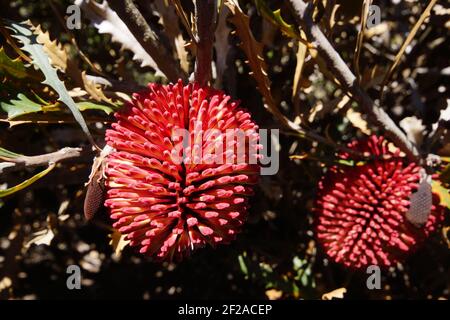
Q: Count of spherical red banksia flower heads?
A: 2